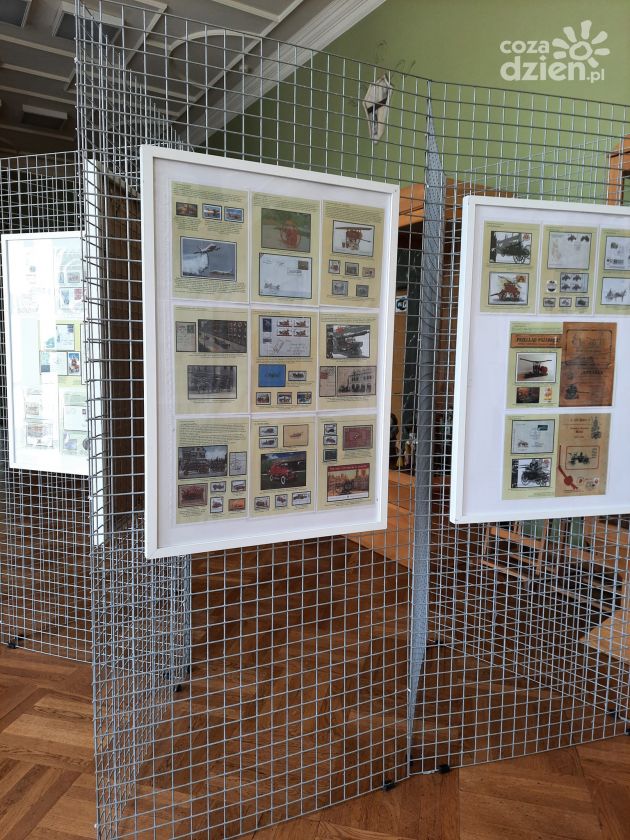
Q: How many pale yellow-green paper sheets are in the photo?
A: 14